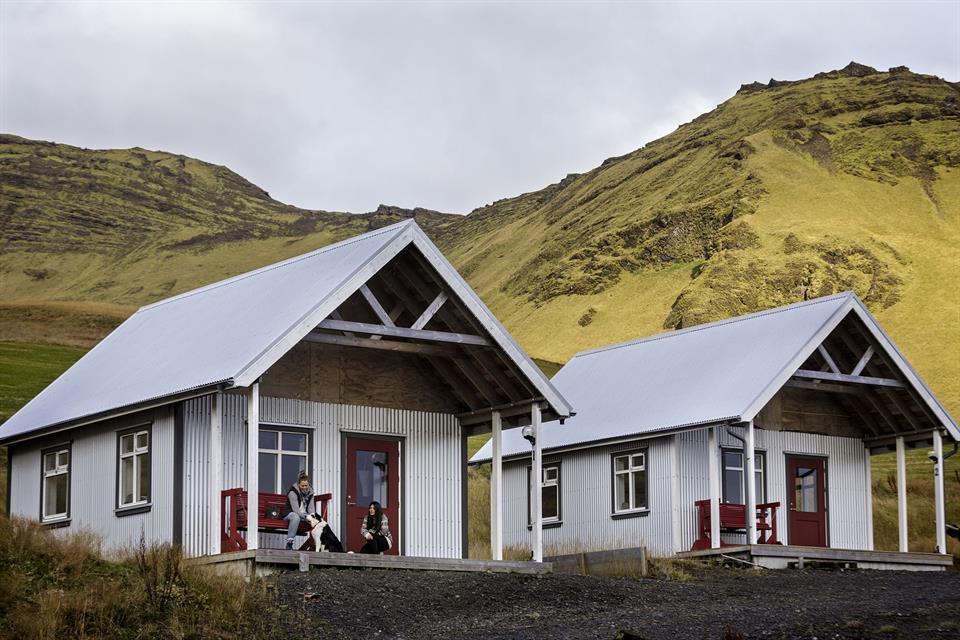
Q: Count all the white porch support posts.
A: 8